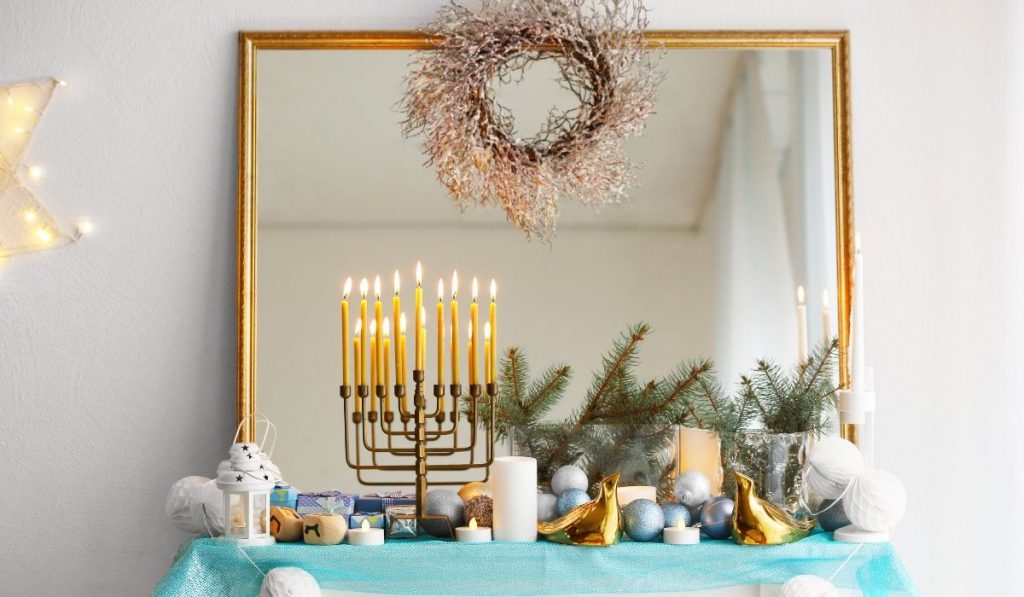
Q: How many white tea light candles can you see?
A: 3